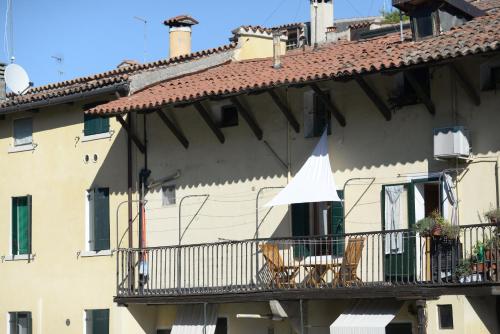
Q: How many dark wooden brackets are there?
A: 9